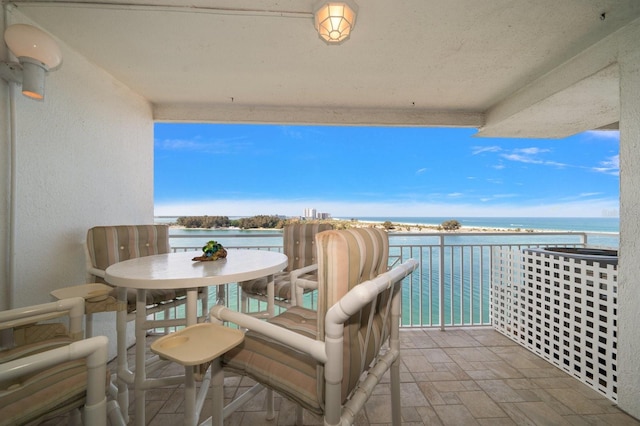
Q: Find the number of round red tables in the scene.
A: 0